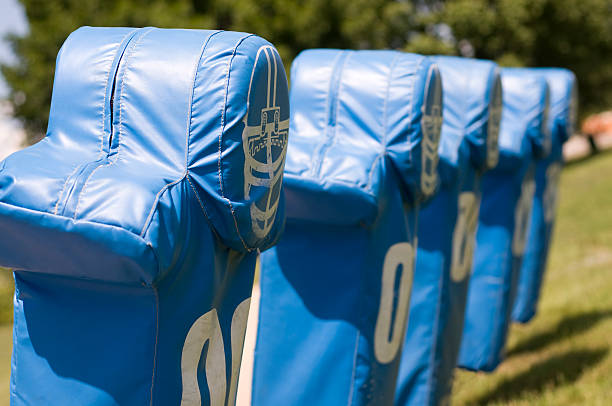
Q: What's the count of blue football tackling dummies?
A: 5